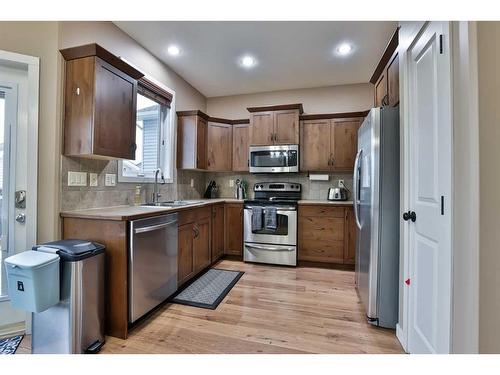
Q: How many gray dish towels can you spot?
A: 2